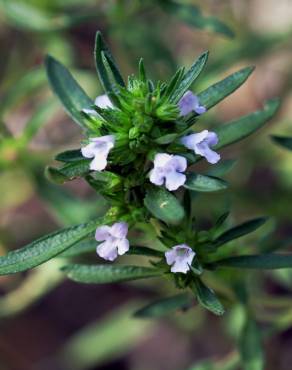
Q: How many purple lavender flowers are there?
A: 7